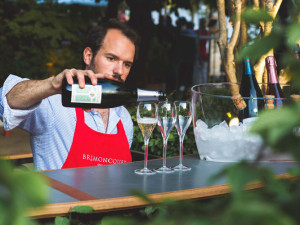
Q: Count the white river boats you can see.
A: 0